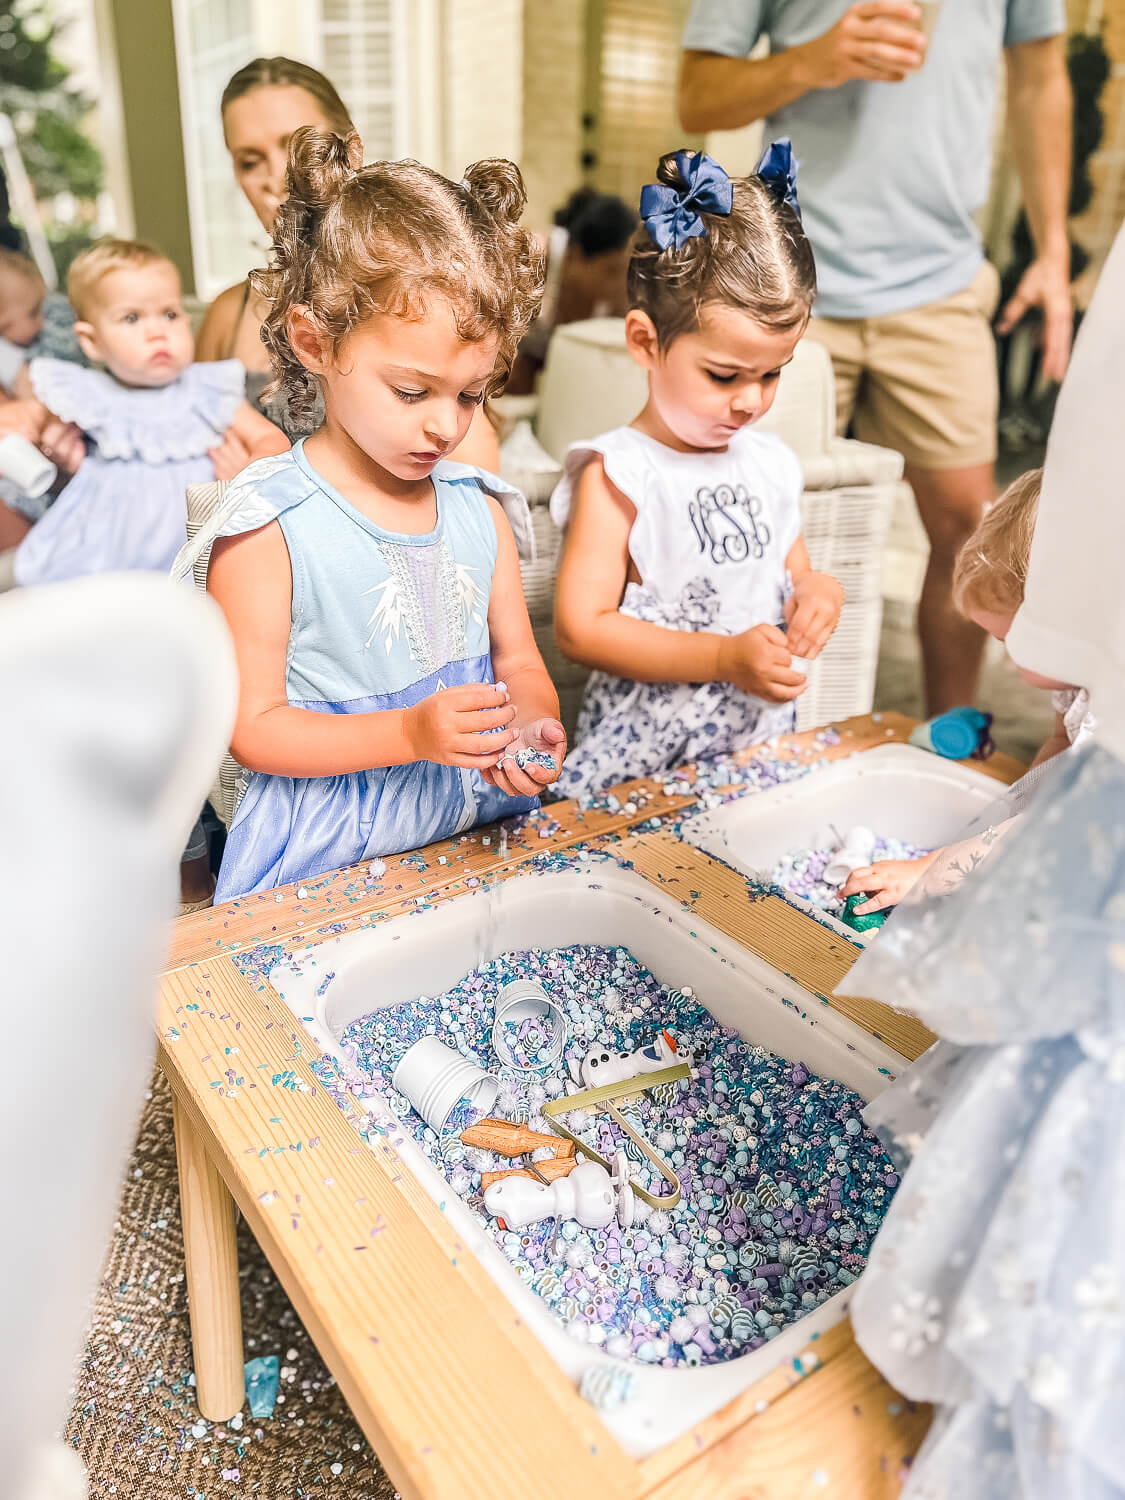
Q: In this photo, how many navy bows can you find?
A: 2